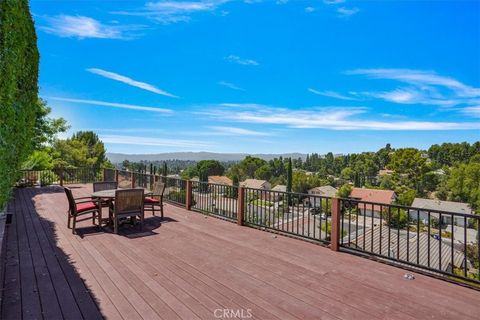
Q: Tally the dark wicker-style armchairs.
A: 4